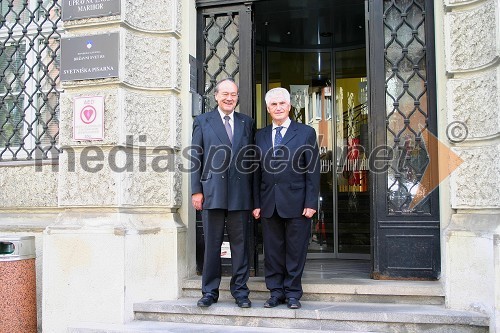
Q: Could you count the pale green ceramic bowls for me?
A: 0